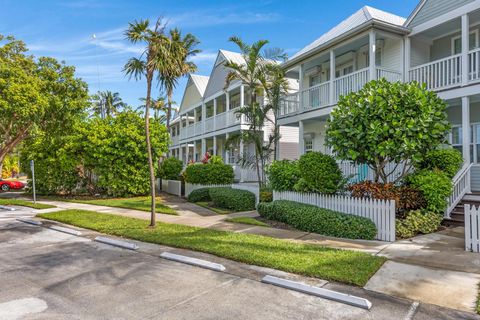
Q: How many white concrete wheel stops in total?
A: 6